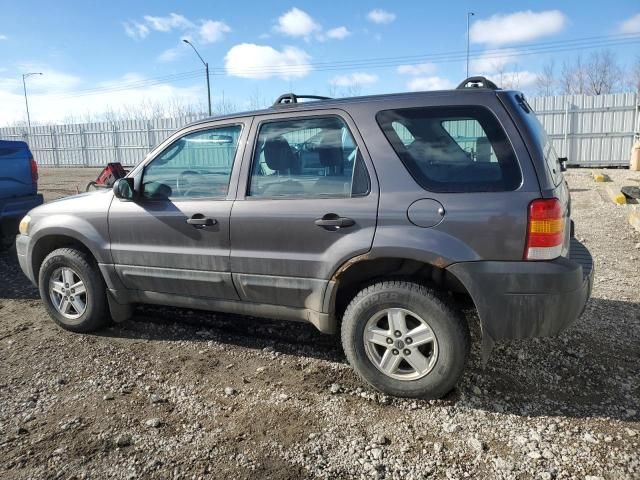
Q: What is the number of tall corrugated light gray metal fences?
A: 1